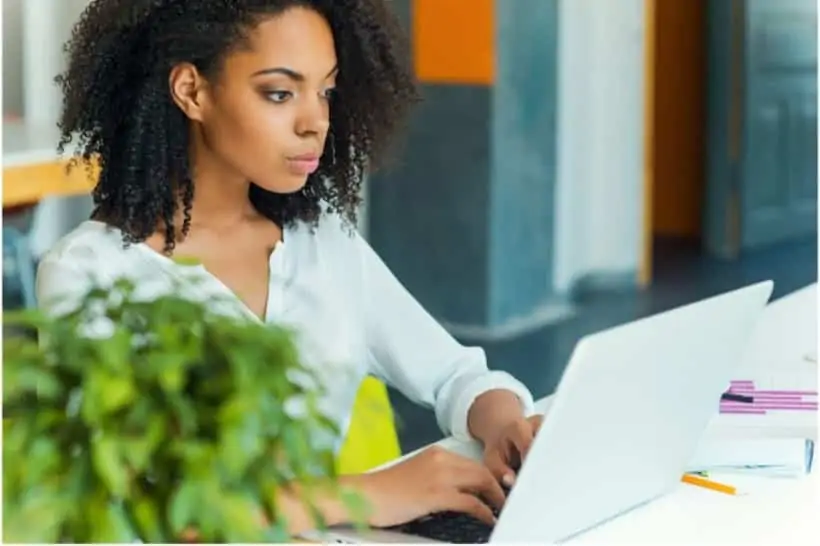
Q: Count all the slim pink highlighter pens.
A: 0